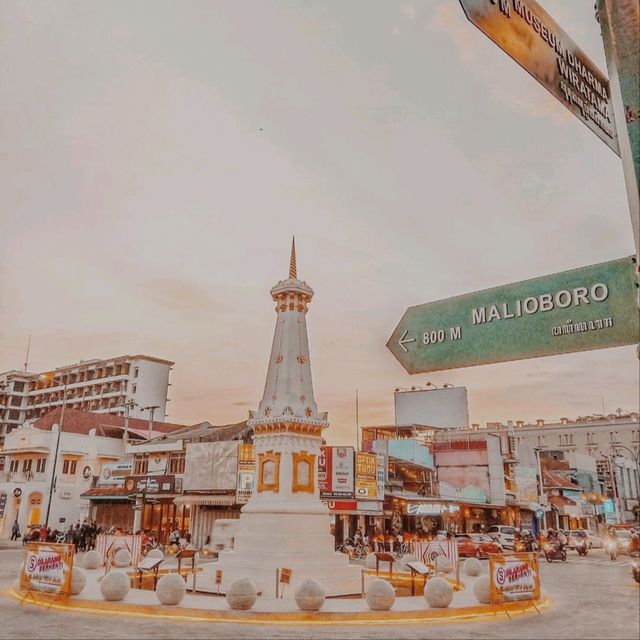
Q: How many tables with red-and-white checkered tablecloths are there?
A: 0